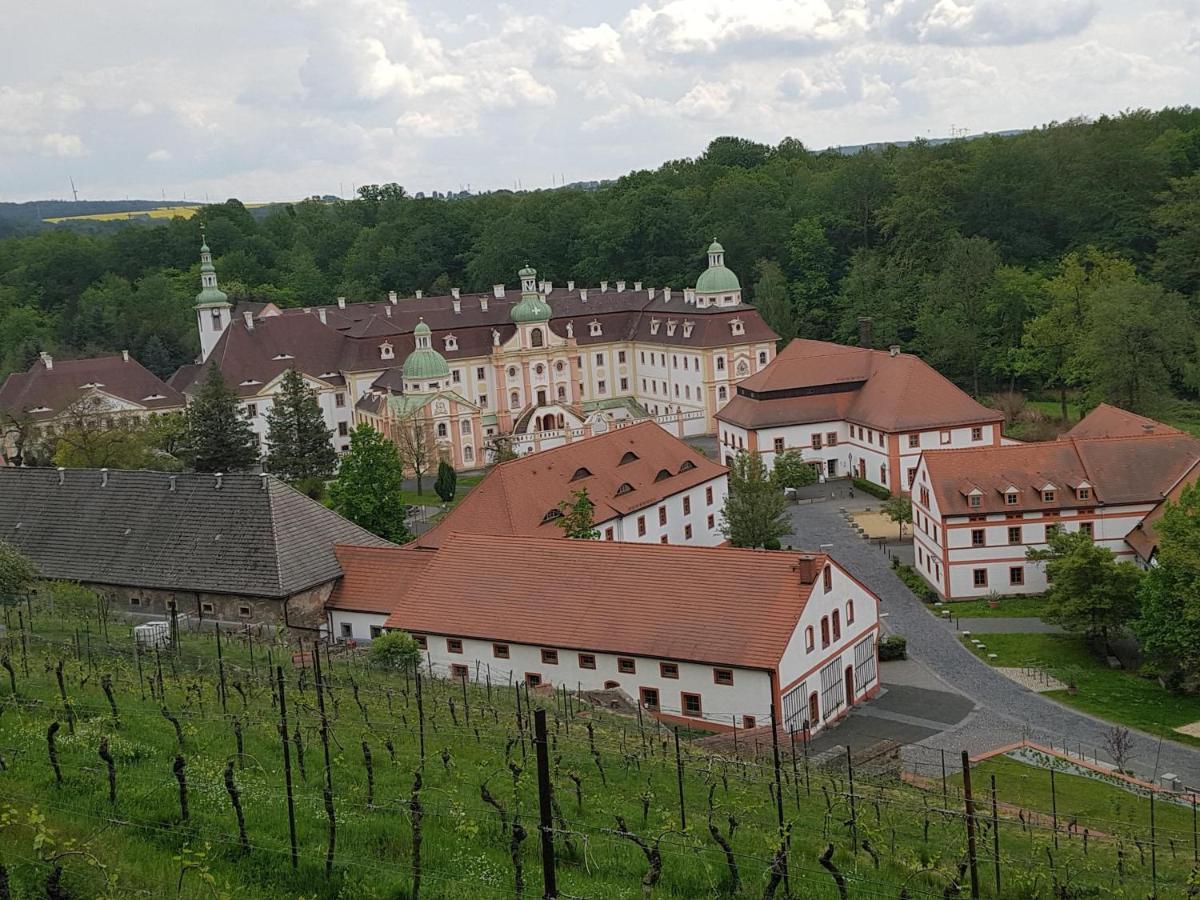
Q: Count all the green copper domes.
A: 4